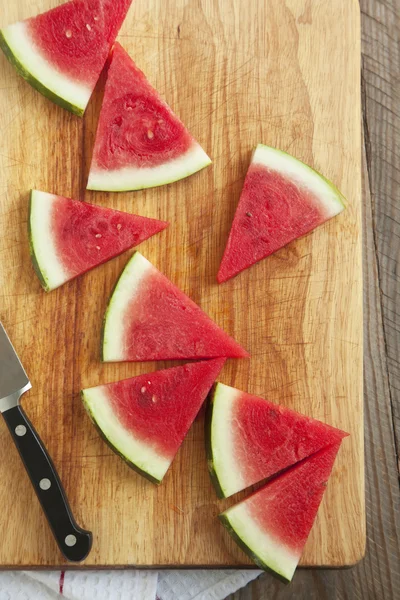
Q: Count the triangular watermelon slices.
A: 8